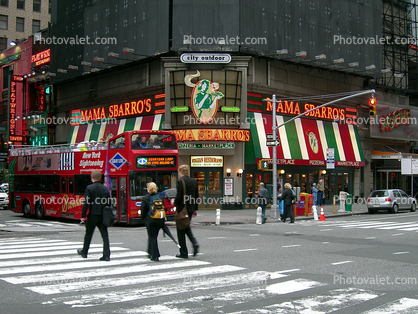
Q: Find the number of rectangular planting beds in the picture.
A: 0